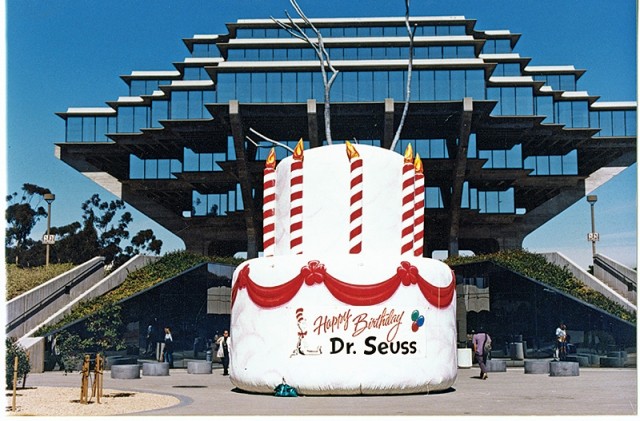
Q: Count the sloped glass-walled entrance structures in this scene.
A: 2